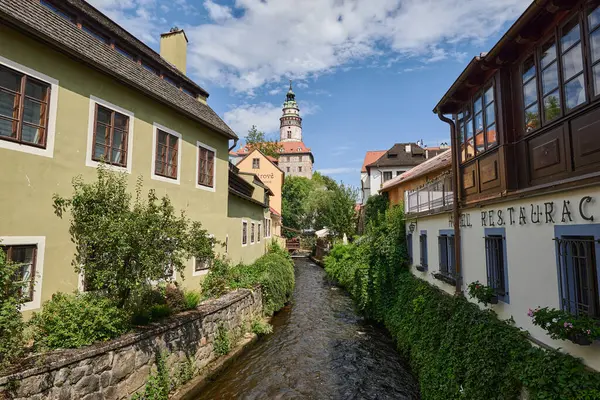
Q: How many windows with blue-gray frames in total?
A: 5